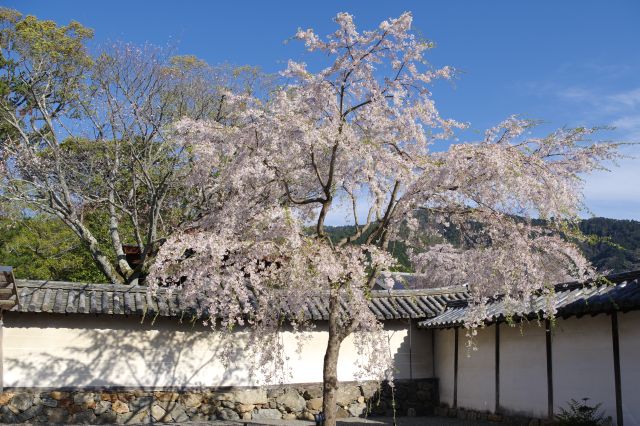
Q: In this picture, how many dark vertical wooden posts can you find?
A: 4